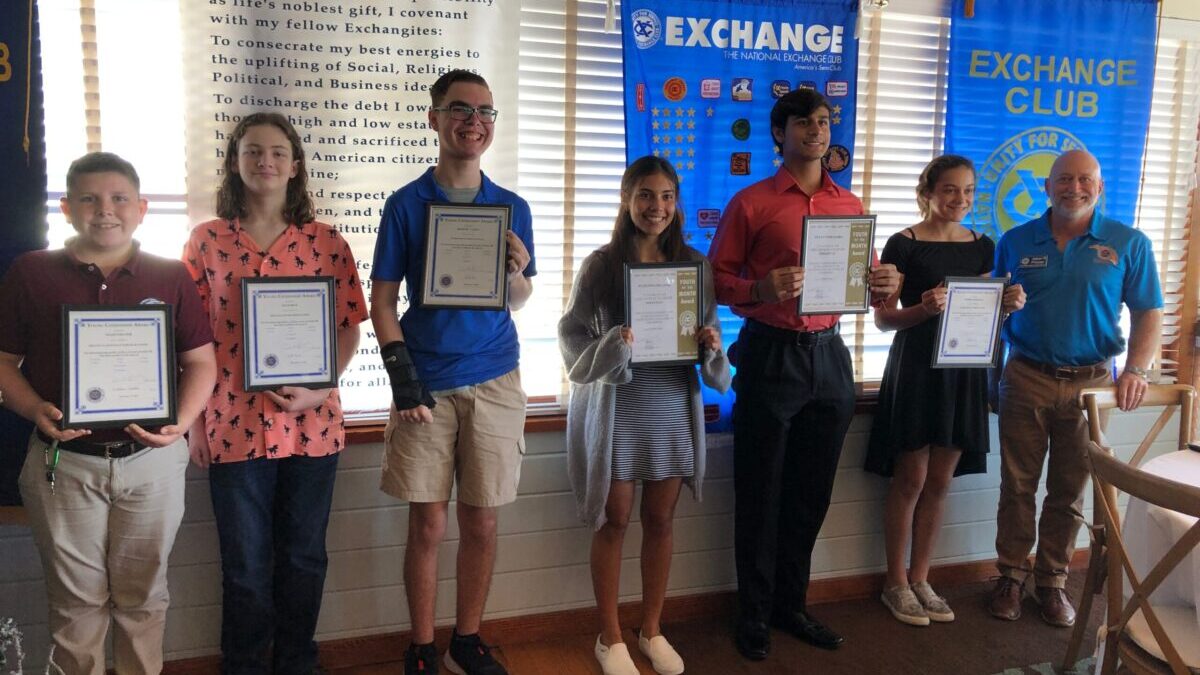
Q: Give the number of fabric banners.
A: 4